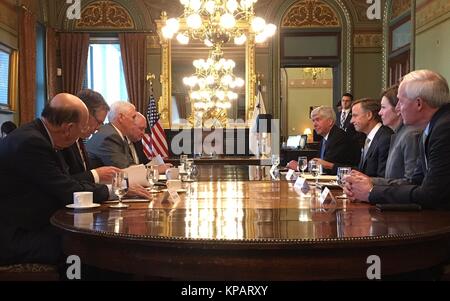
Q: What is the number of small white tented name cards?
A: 5